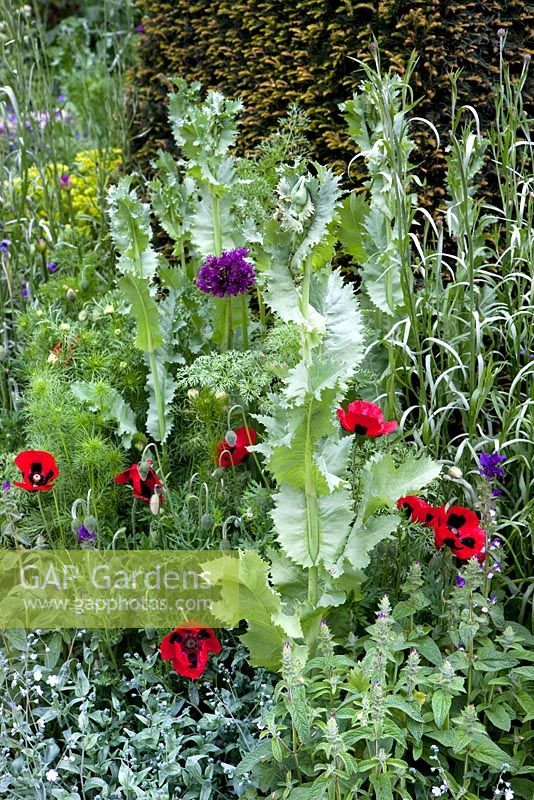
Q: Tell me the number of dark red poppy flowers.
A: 7